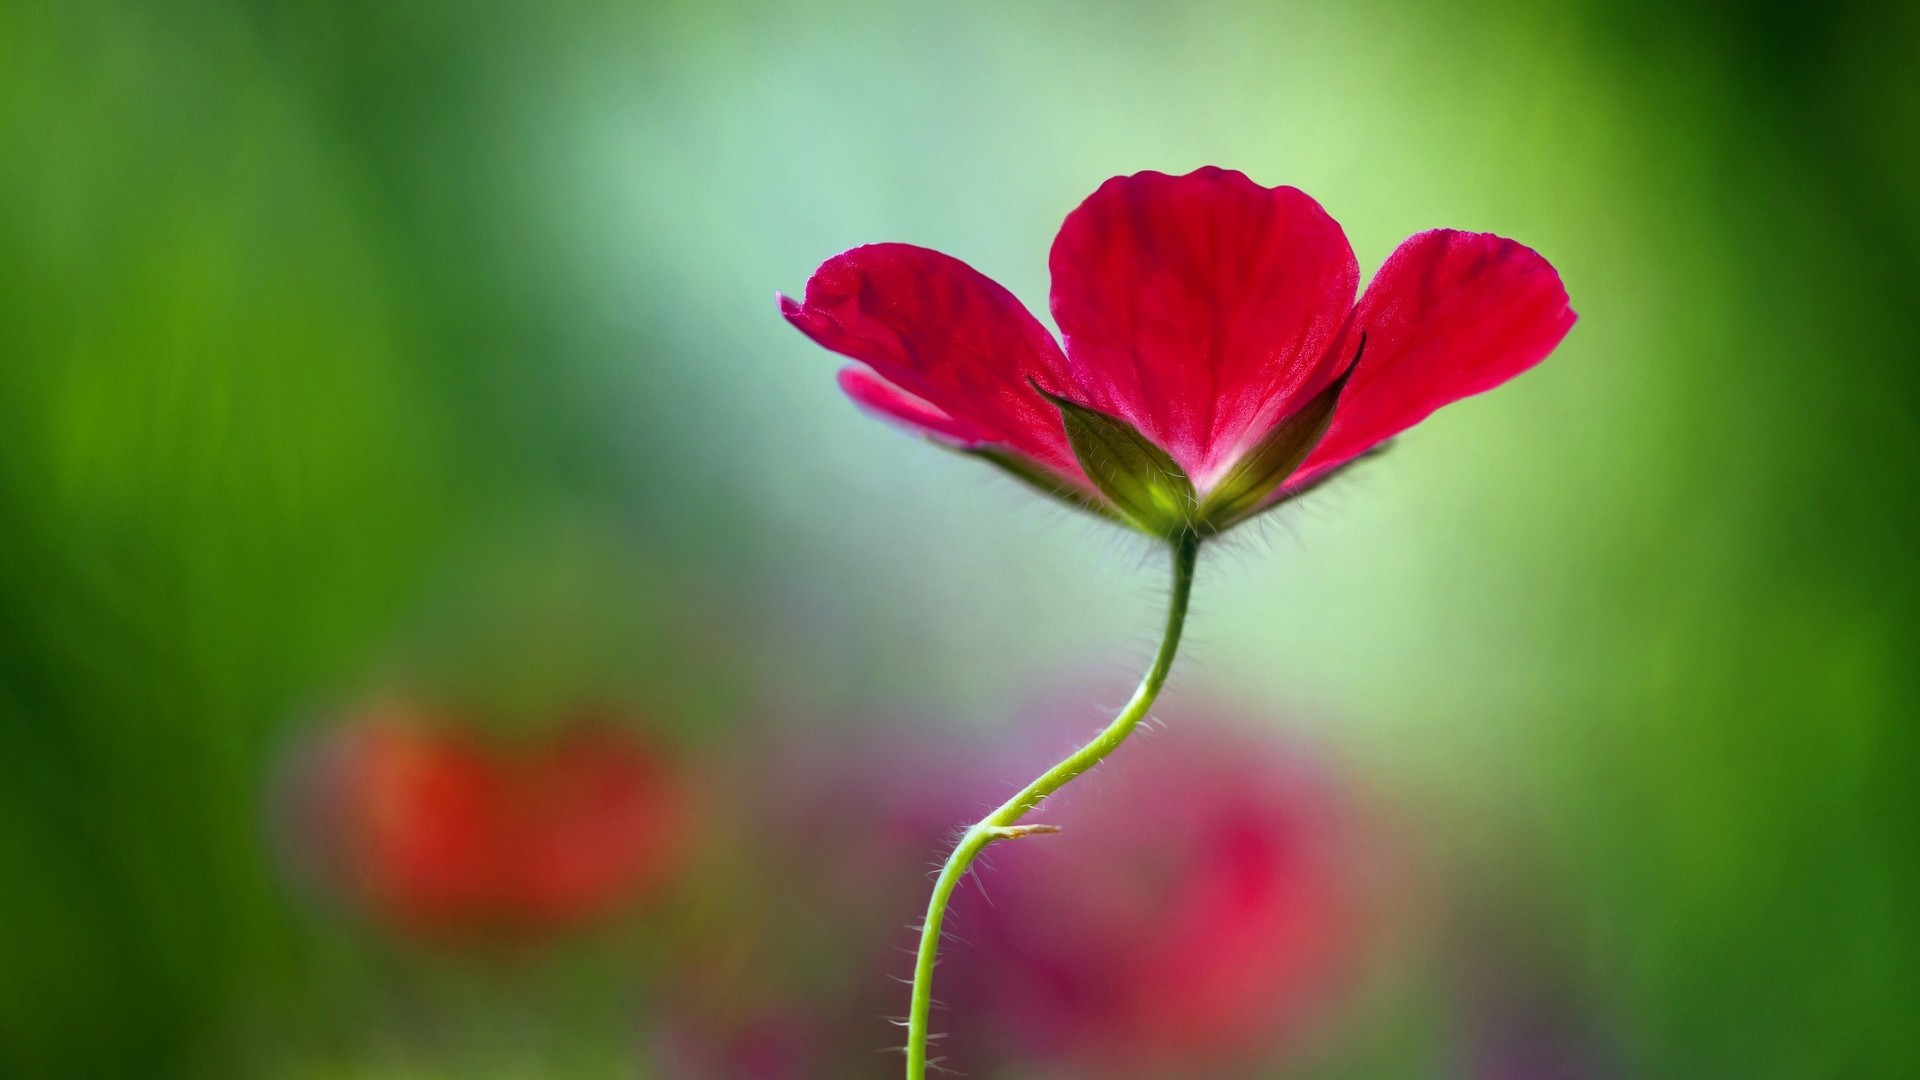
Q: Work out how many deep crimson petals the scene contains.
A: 4